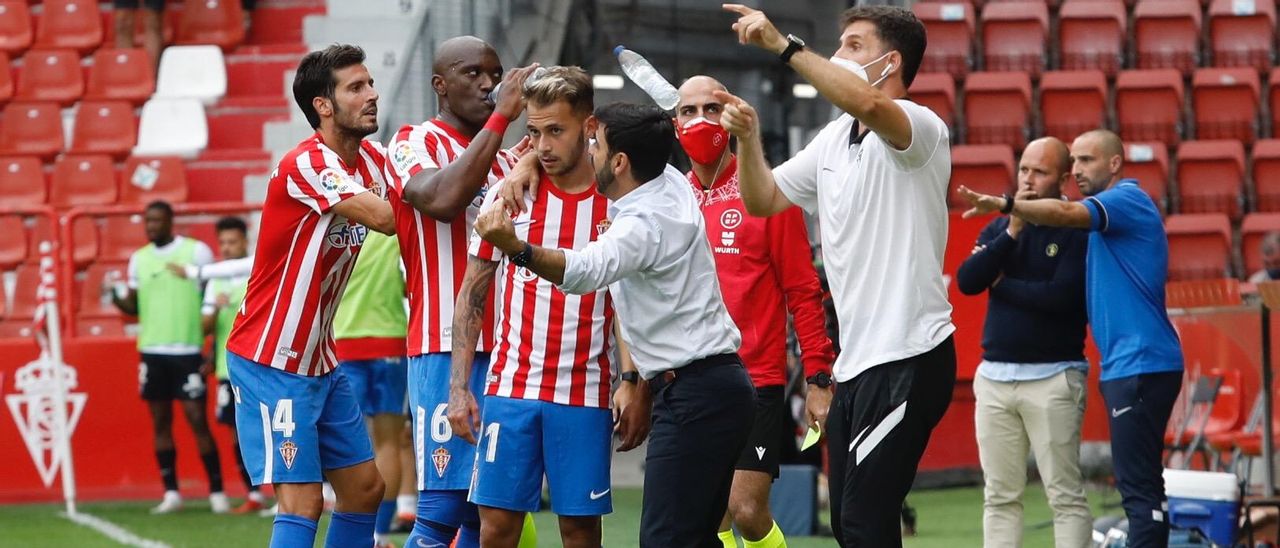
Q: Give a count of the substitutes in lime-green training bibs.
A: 3